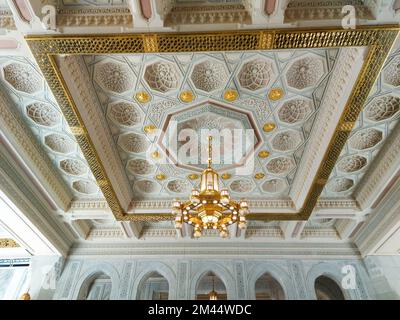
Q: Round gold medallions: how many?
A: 12